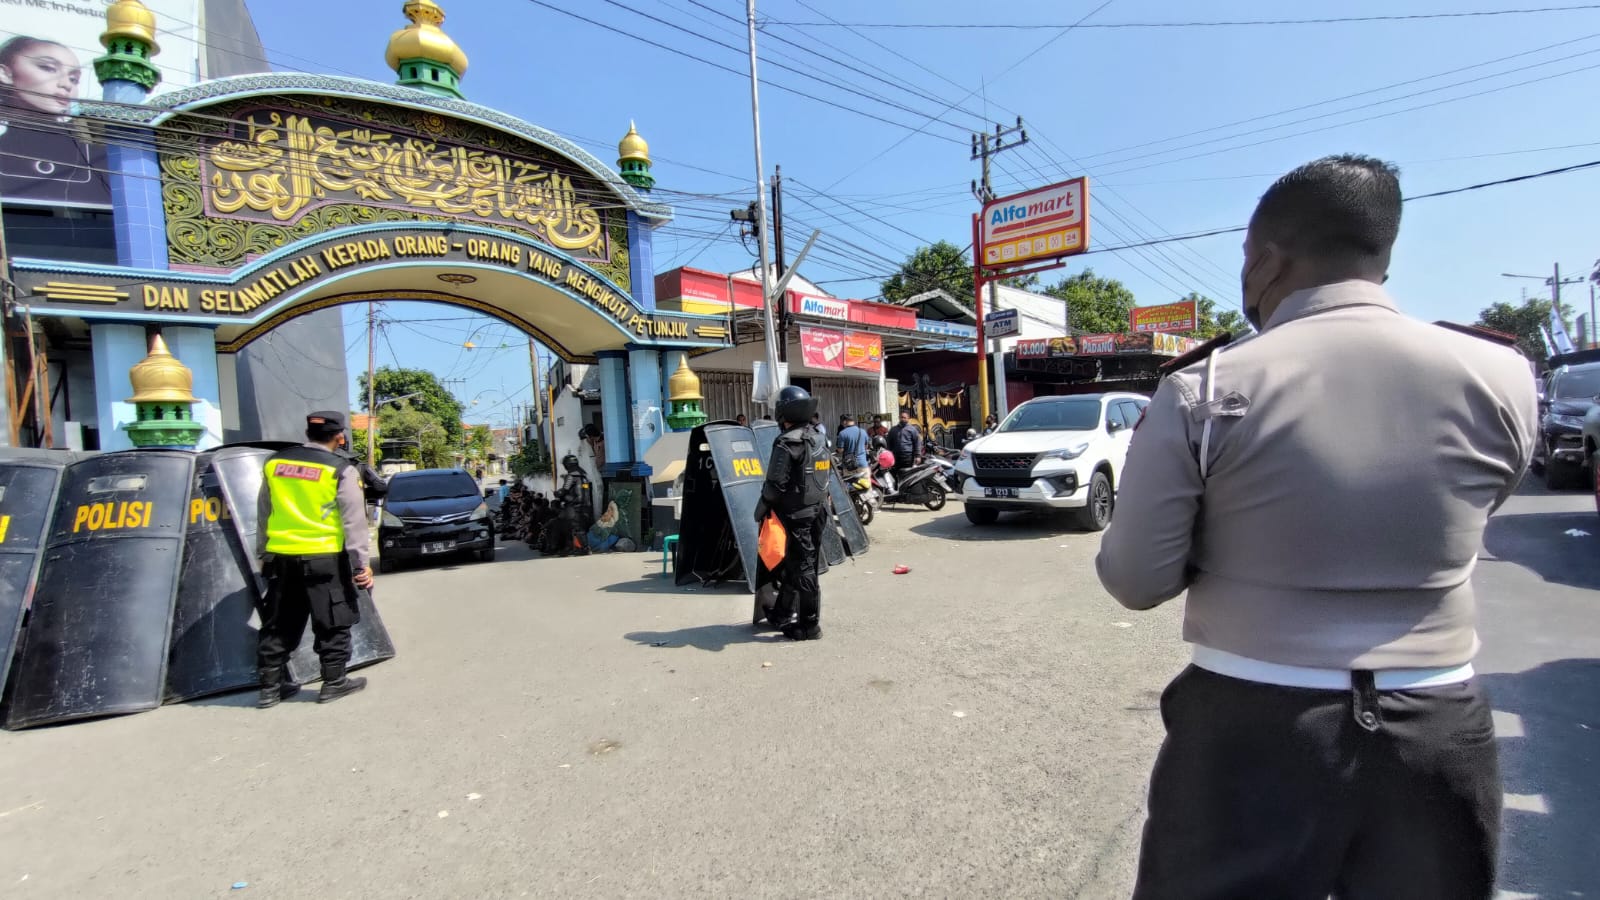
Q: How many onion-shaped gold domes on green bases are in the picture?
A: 5